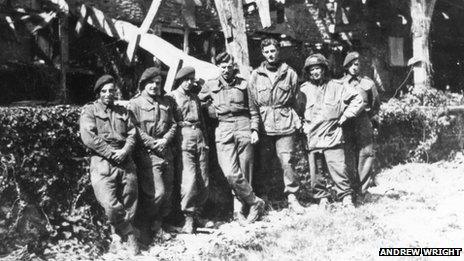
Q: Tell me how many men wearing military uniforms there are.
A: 7